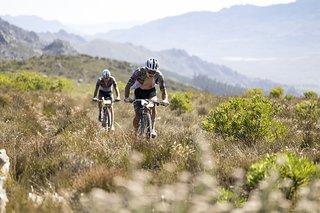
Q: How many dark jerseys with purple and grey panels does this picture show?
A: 2